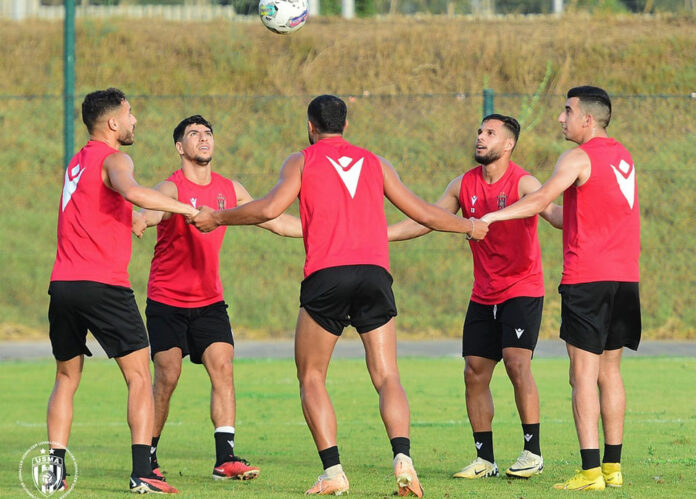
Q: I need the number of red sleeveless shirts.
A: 5